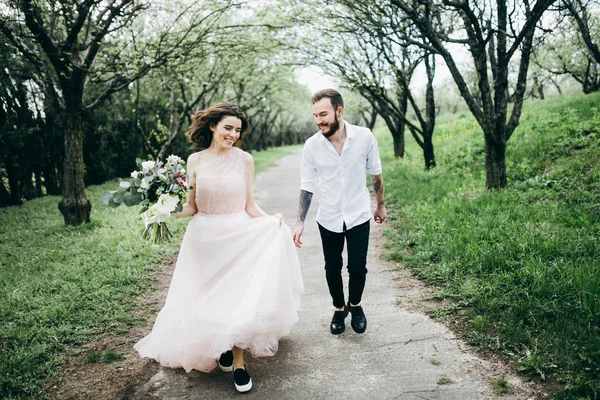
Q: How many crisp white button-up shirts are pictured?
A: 1